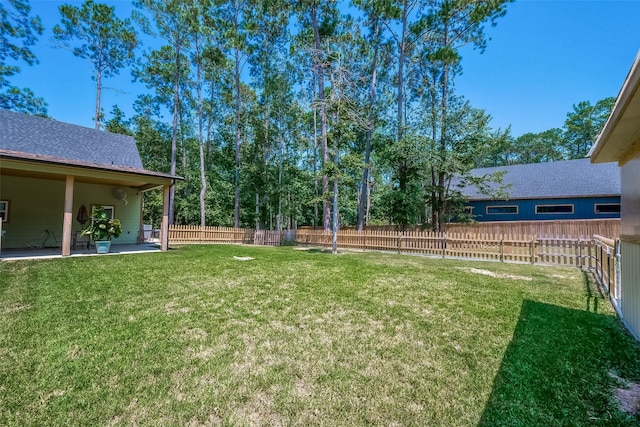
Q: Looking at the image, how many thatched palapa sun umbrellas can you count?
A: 0